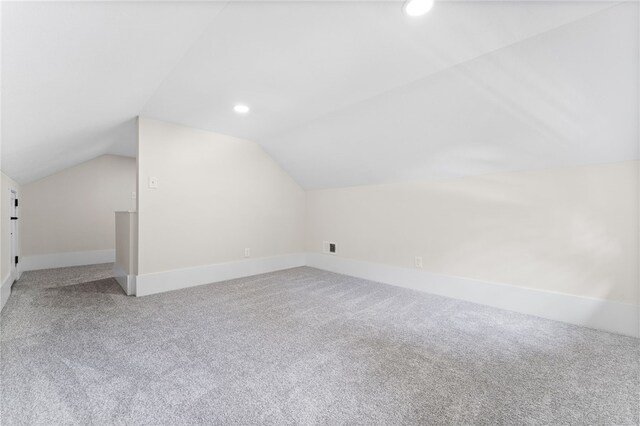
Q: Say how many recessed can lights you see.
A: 2